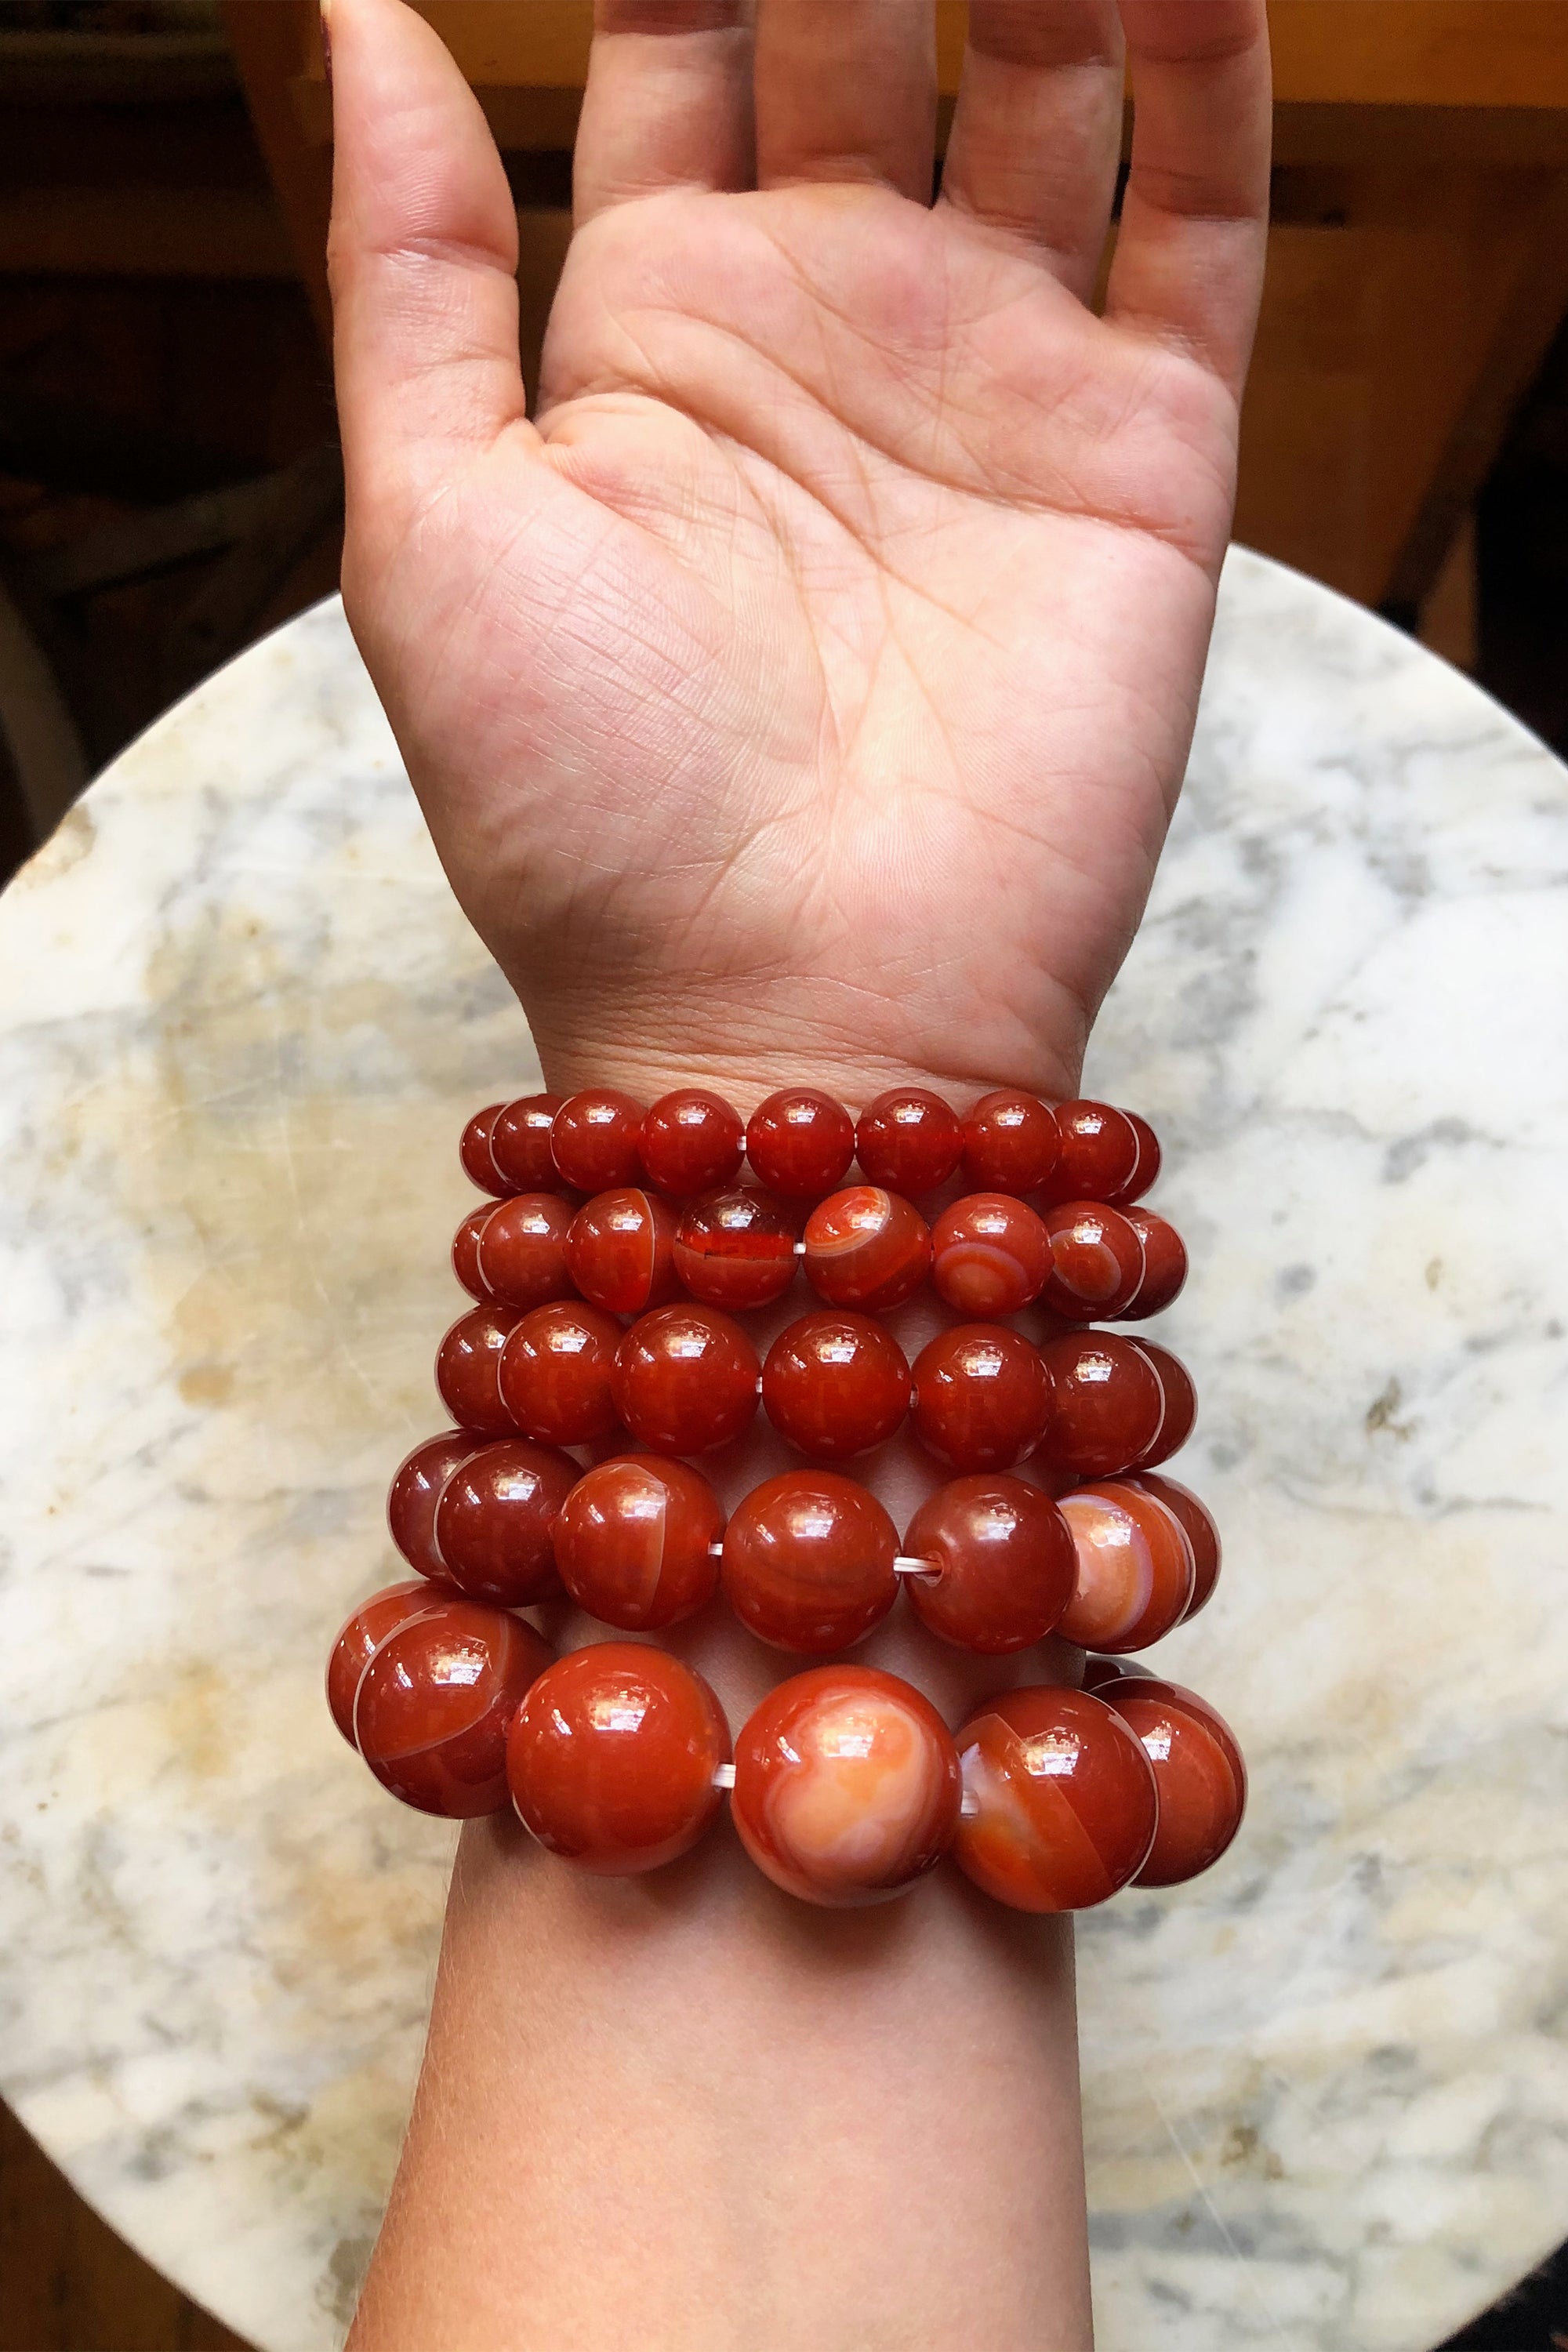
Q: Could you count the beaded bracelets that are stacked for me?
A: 5